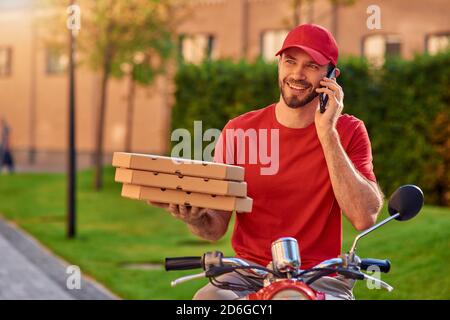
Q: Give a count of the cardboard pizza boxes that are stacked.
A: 3